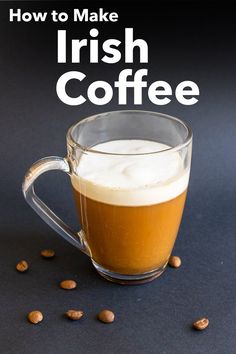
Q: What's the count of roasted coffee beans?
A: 8